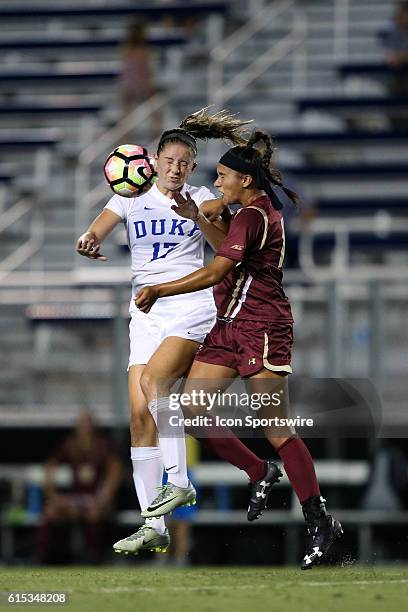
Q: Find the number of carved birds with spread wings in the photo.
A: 0